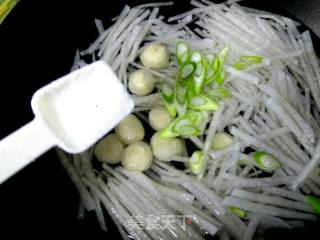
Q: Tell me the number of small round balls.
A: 8